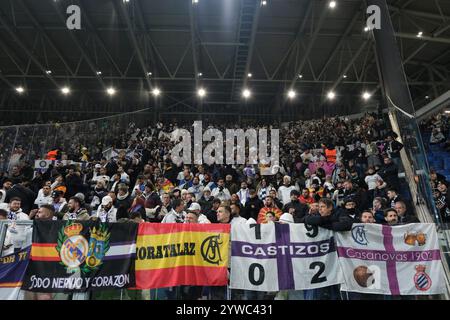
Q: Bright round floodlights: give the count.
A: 9